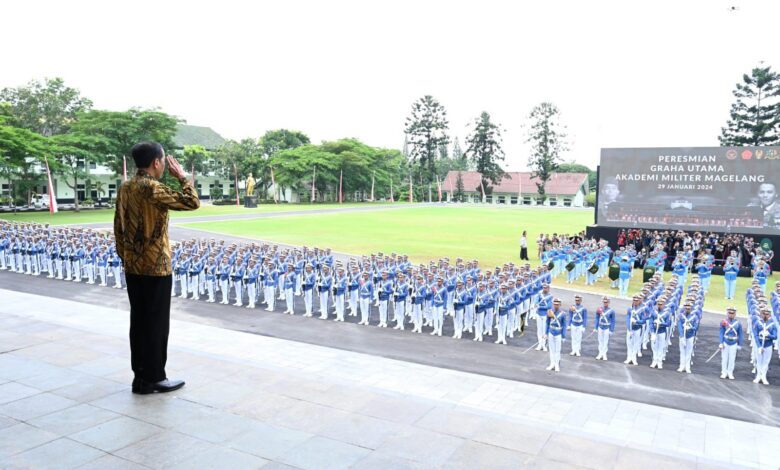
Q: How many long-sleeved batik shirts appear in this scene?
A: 1